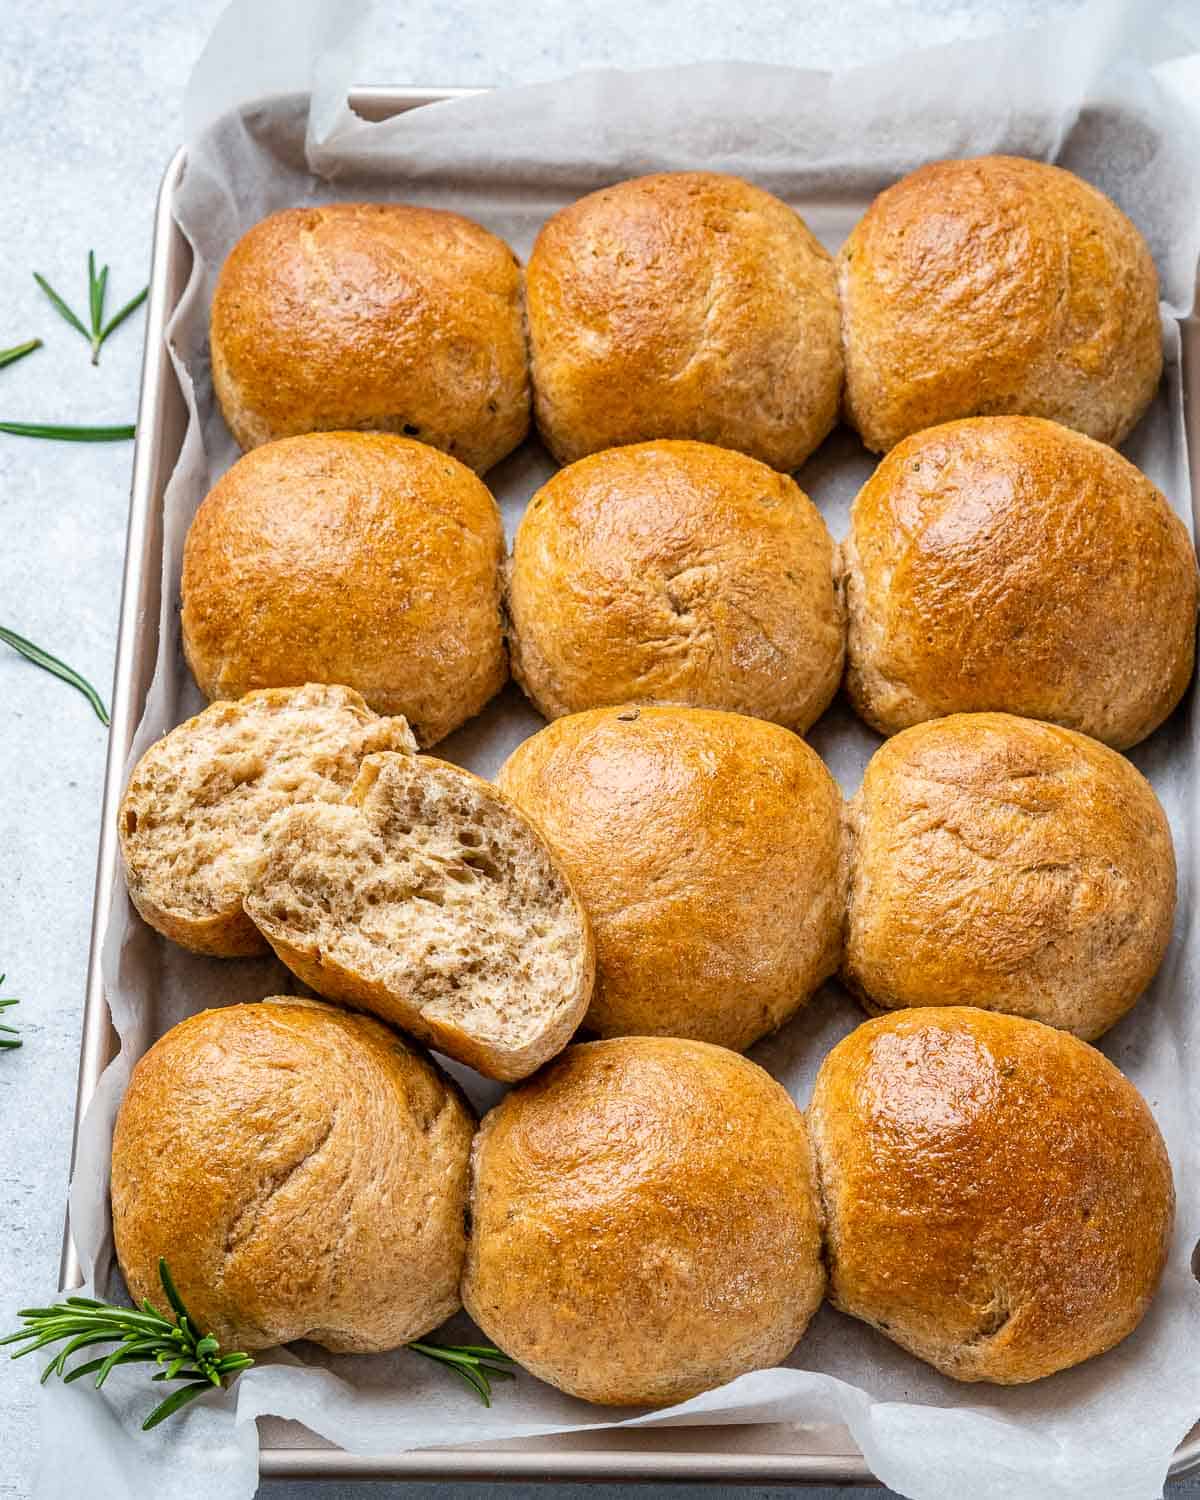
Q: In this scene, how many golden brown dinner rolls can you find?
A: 12